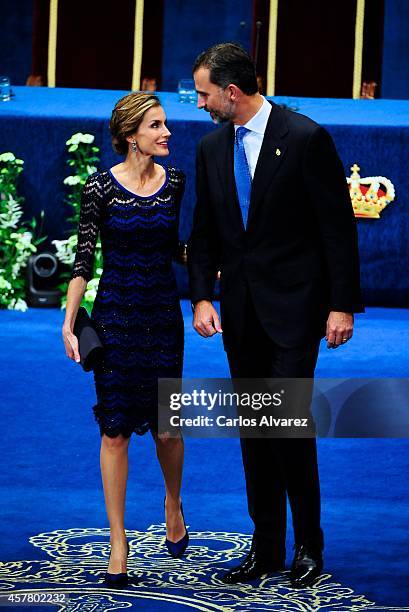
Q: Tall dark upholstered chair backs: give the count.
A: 2